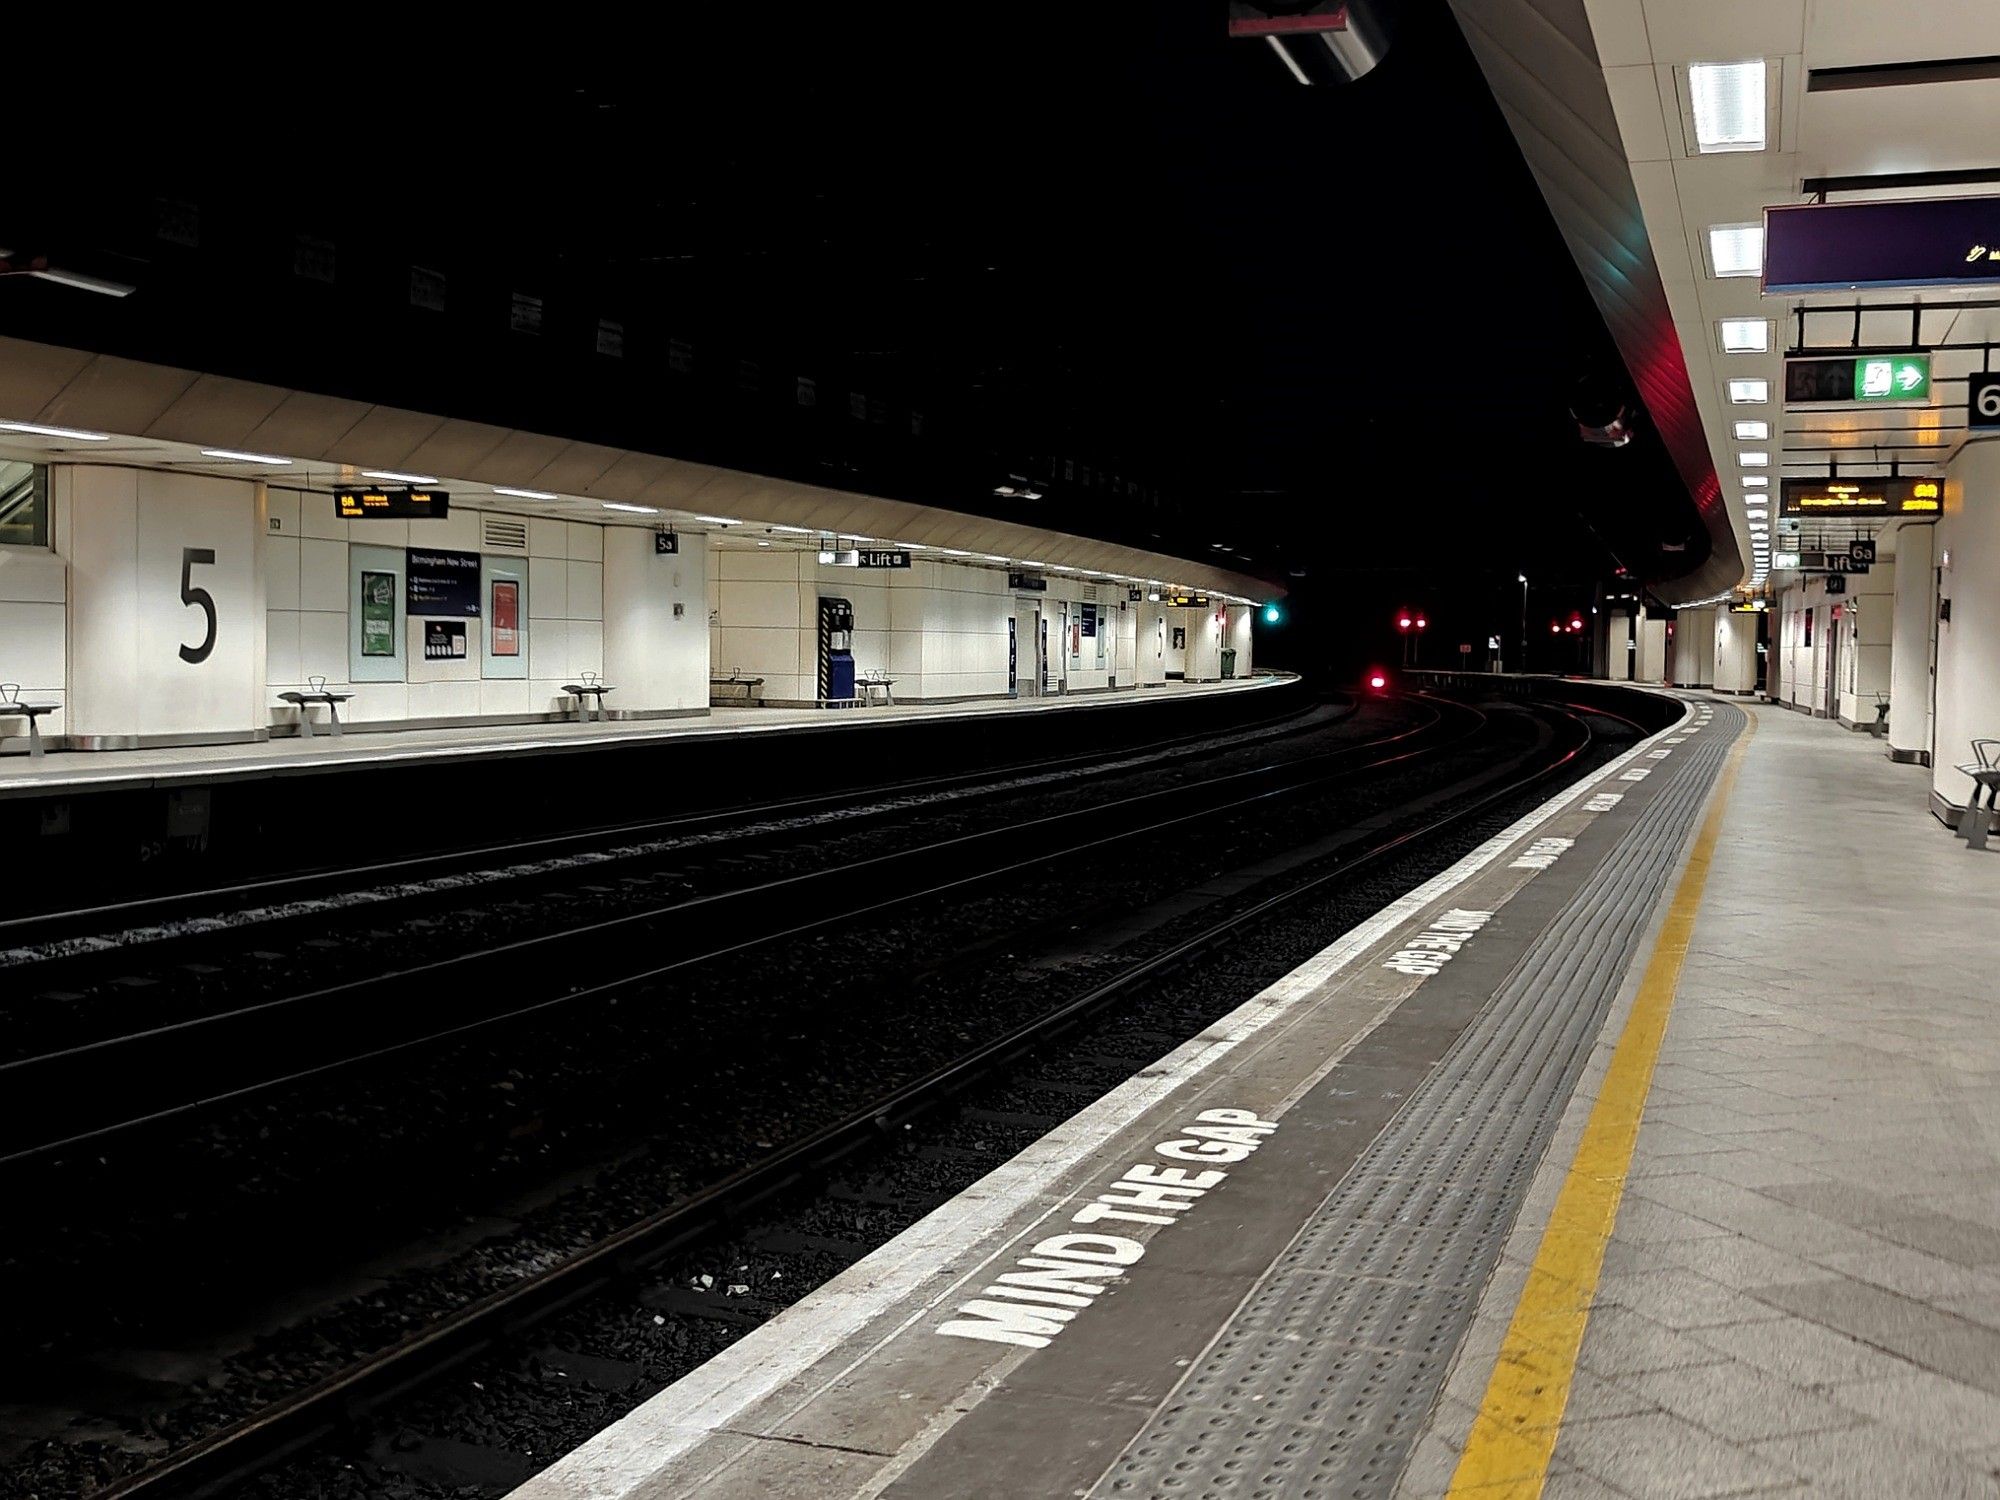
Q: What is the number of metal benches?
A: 7